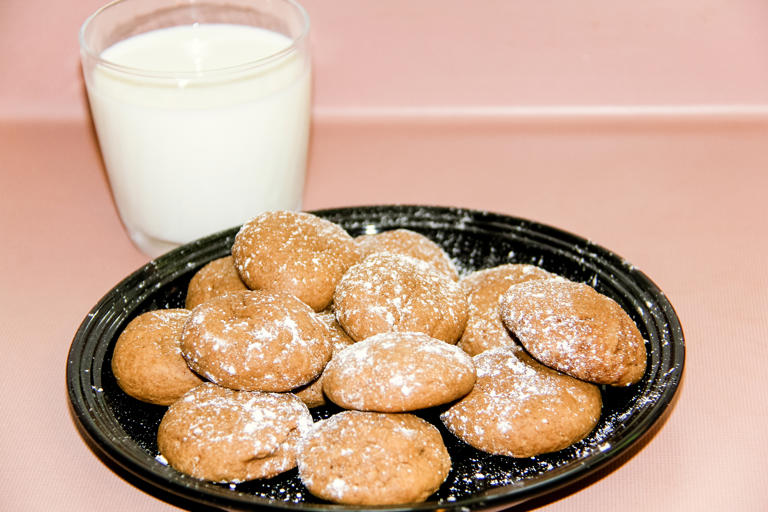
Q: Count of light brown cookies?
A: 13